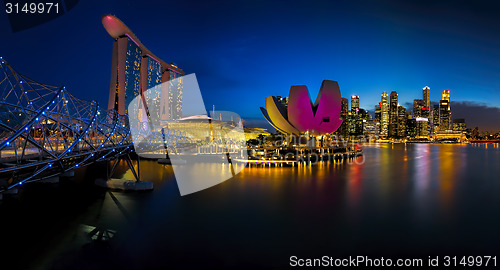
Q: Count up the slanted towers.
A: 3